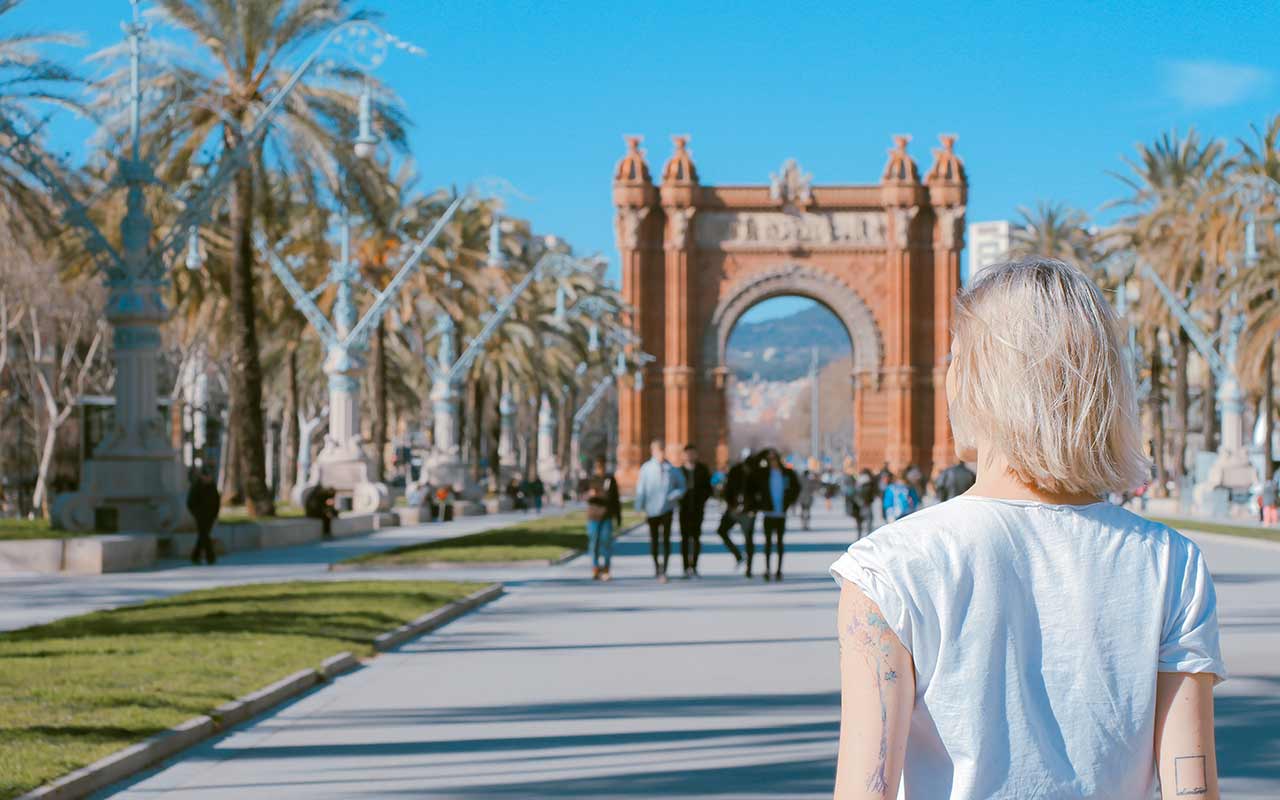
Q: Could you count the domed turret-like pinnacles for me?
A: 4